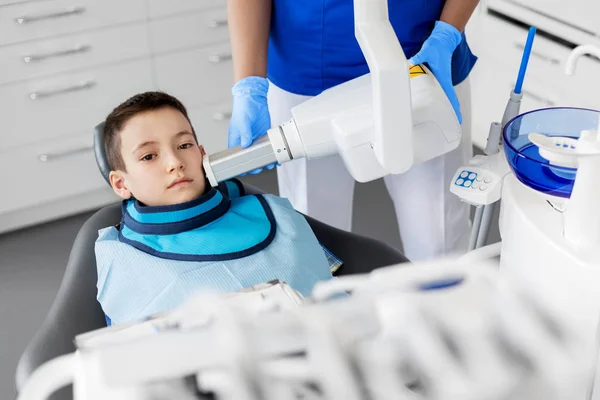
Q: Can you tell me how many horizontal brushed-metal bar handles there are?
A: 9